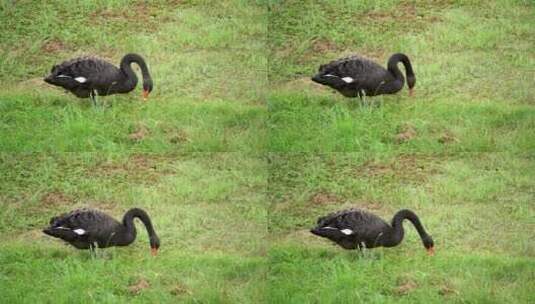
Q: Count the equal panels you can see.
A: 4